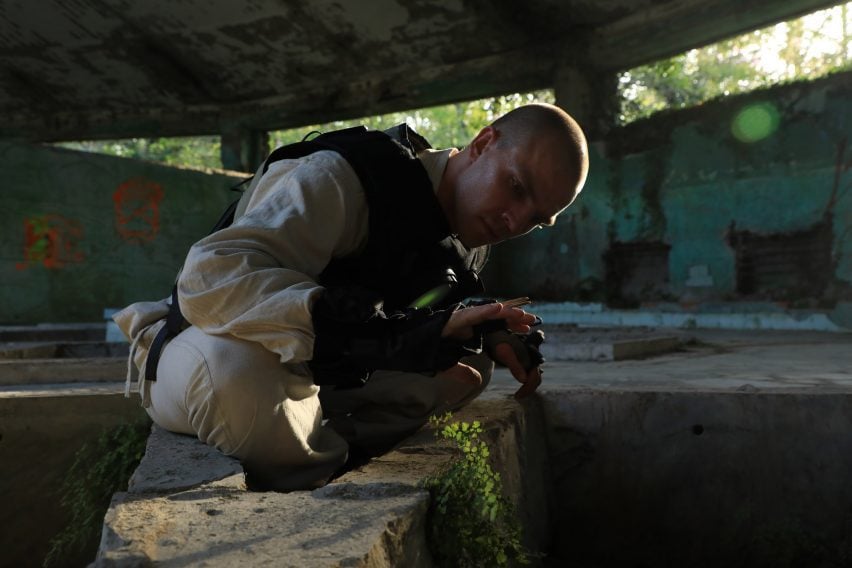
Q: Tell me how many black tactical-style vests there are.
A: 1